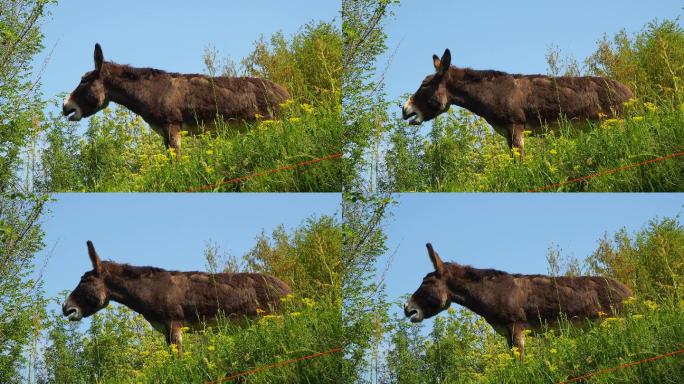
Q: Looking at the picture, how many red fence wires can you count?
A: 4